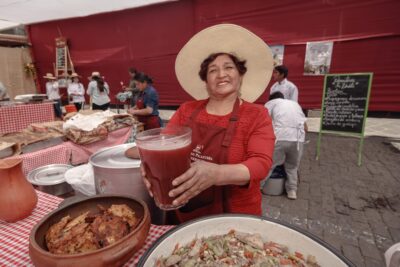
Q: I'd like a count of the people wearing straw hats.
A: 4